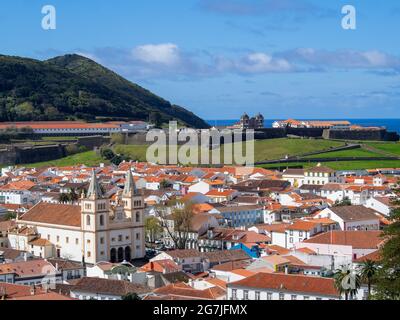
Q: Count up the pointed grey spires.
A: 2